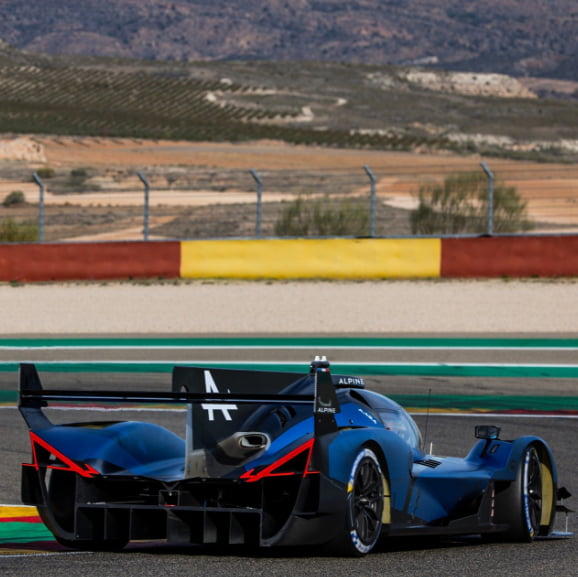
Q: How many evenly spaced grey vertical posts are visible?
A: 5